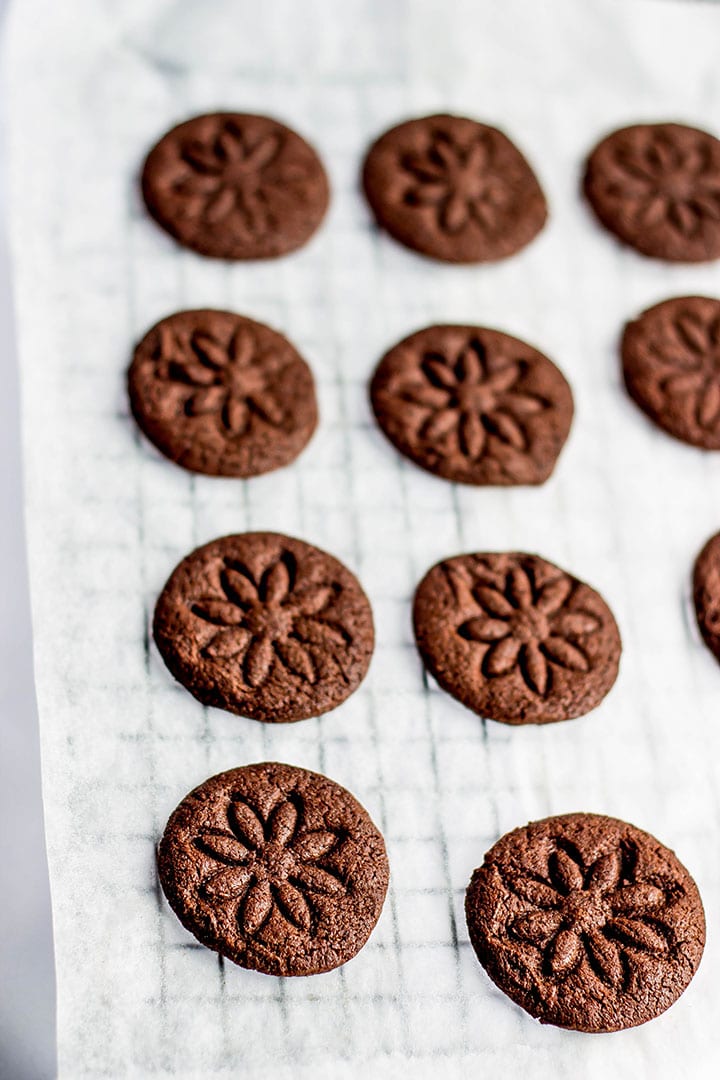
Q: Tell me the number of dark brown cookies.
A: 11